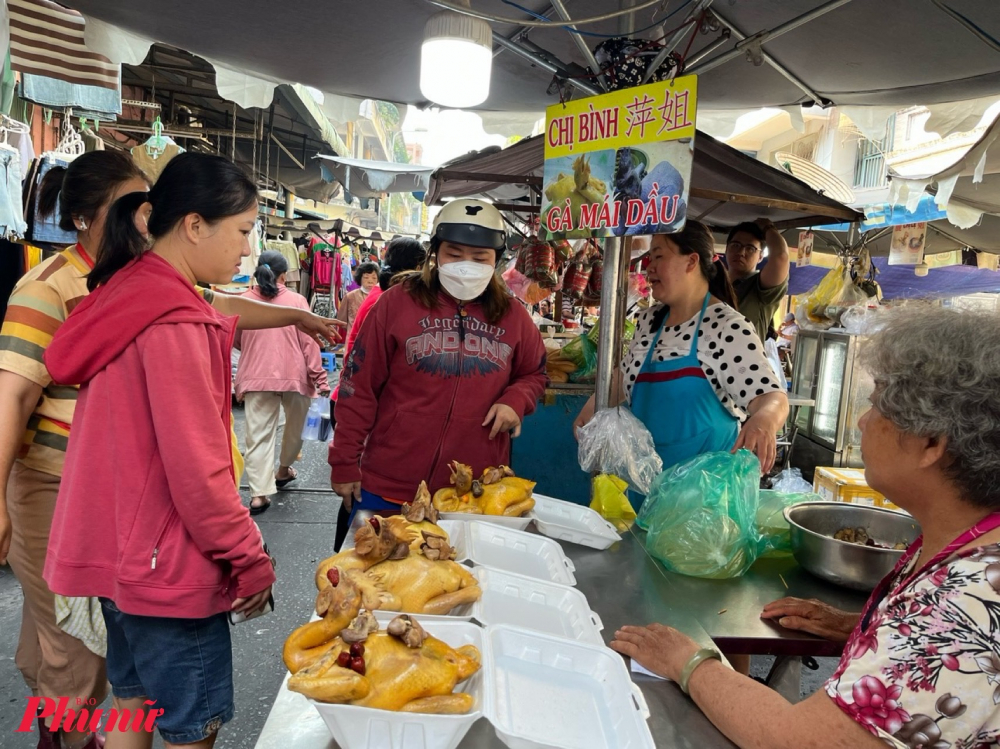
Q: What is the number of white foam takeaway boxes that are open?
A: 4